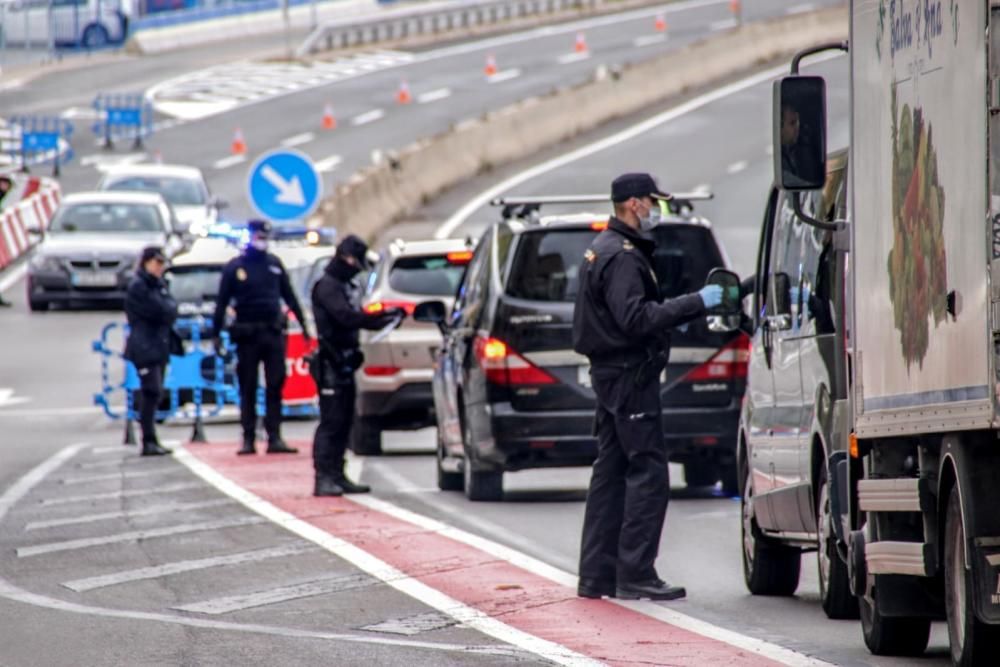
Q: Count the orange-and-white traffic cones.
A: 7